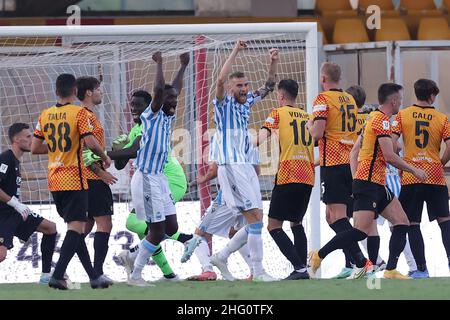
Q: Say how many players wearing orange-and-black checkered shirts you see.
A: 7